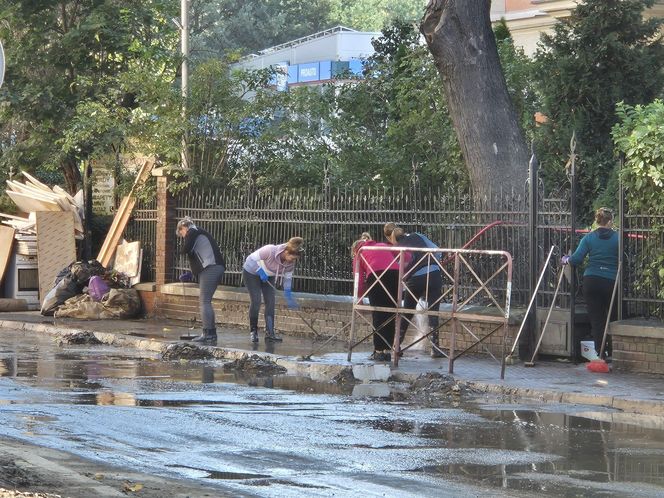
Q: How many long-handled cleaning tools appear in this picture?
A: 6